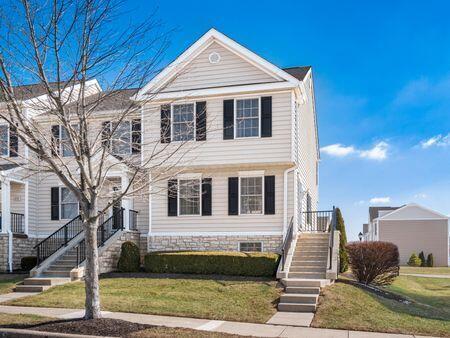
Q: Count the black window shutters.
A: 13